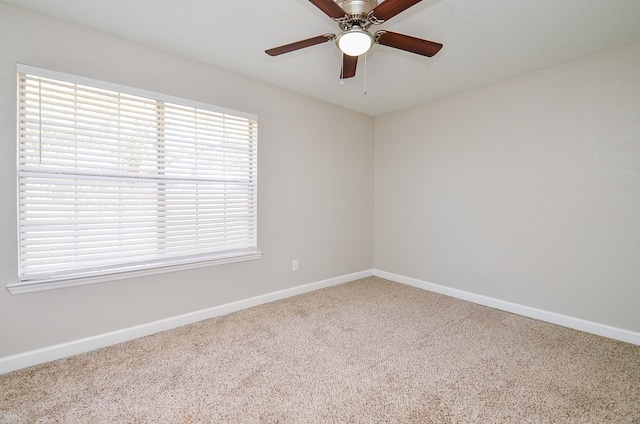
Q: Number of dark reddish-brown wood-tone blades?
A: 5